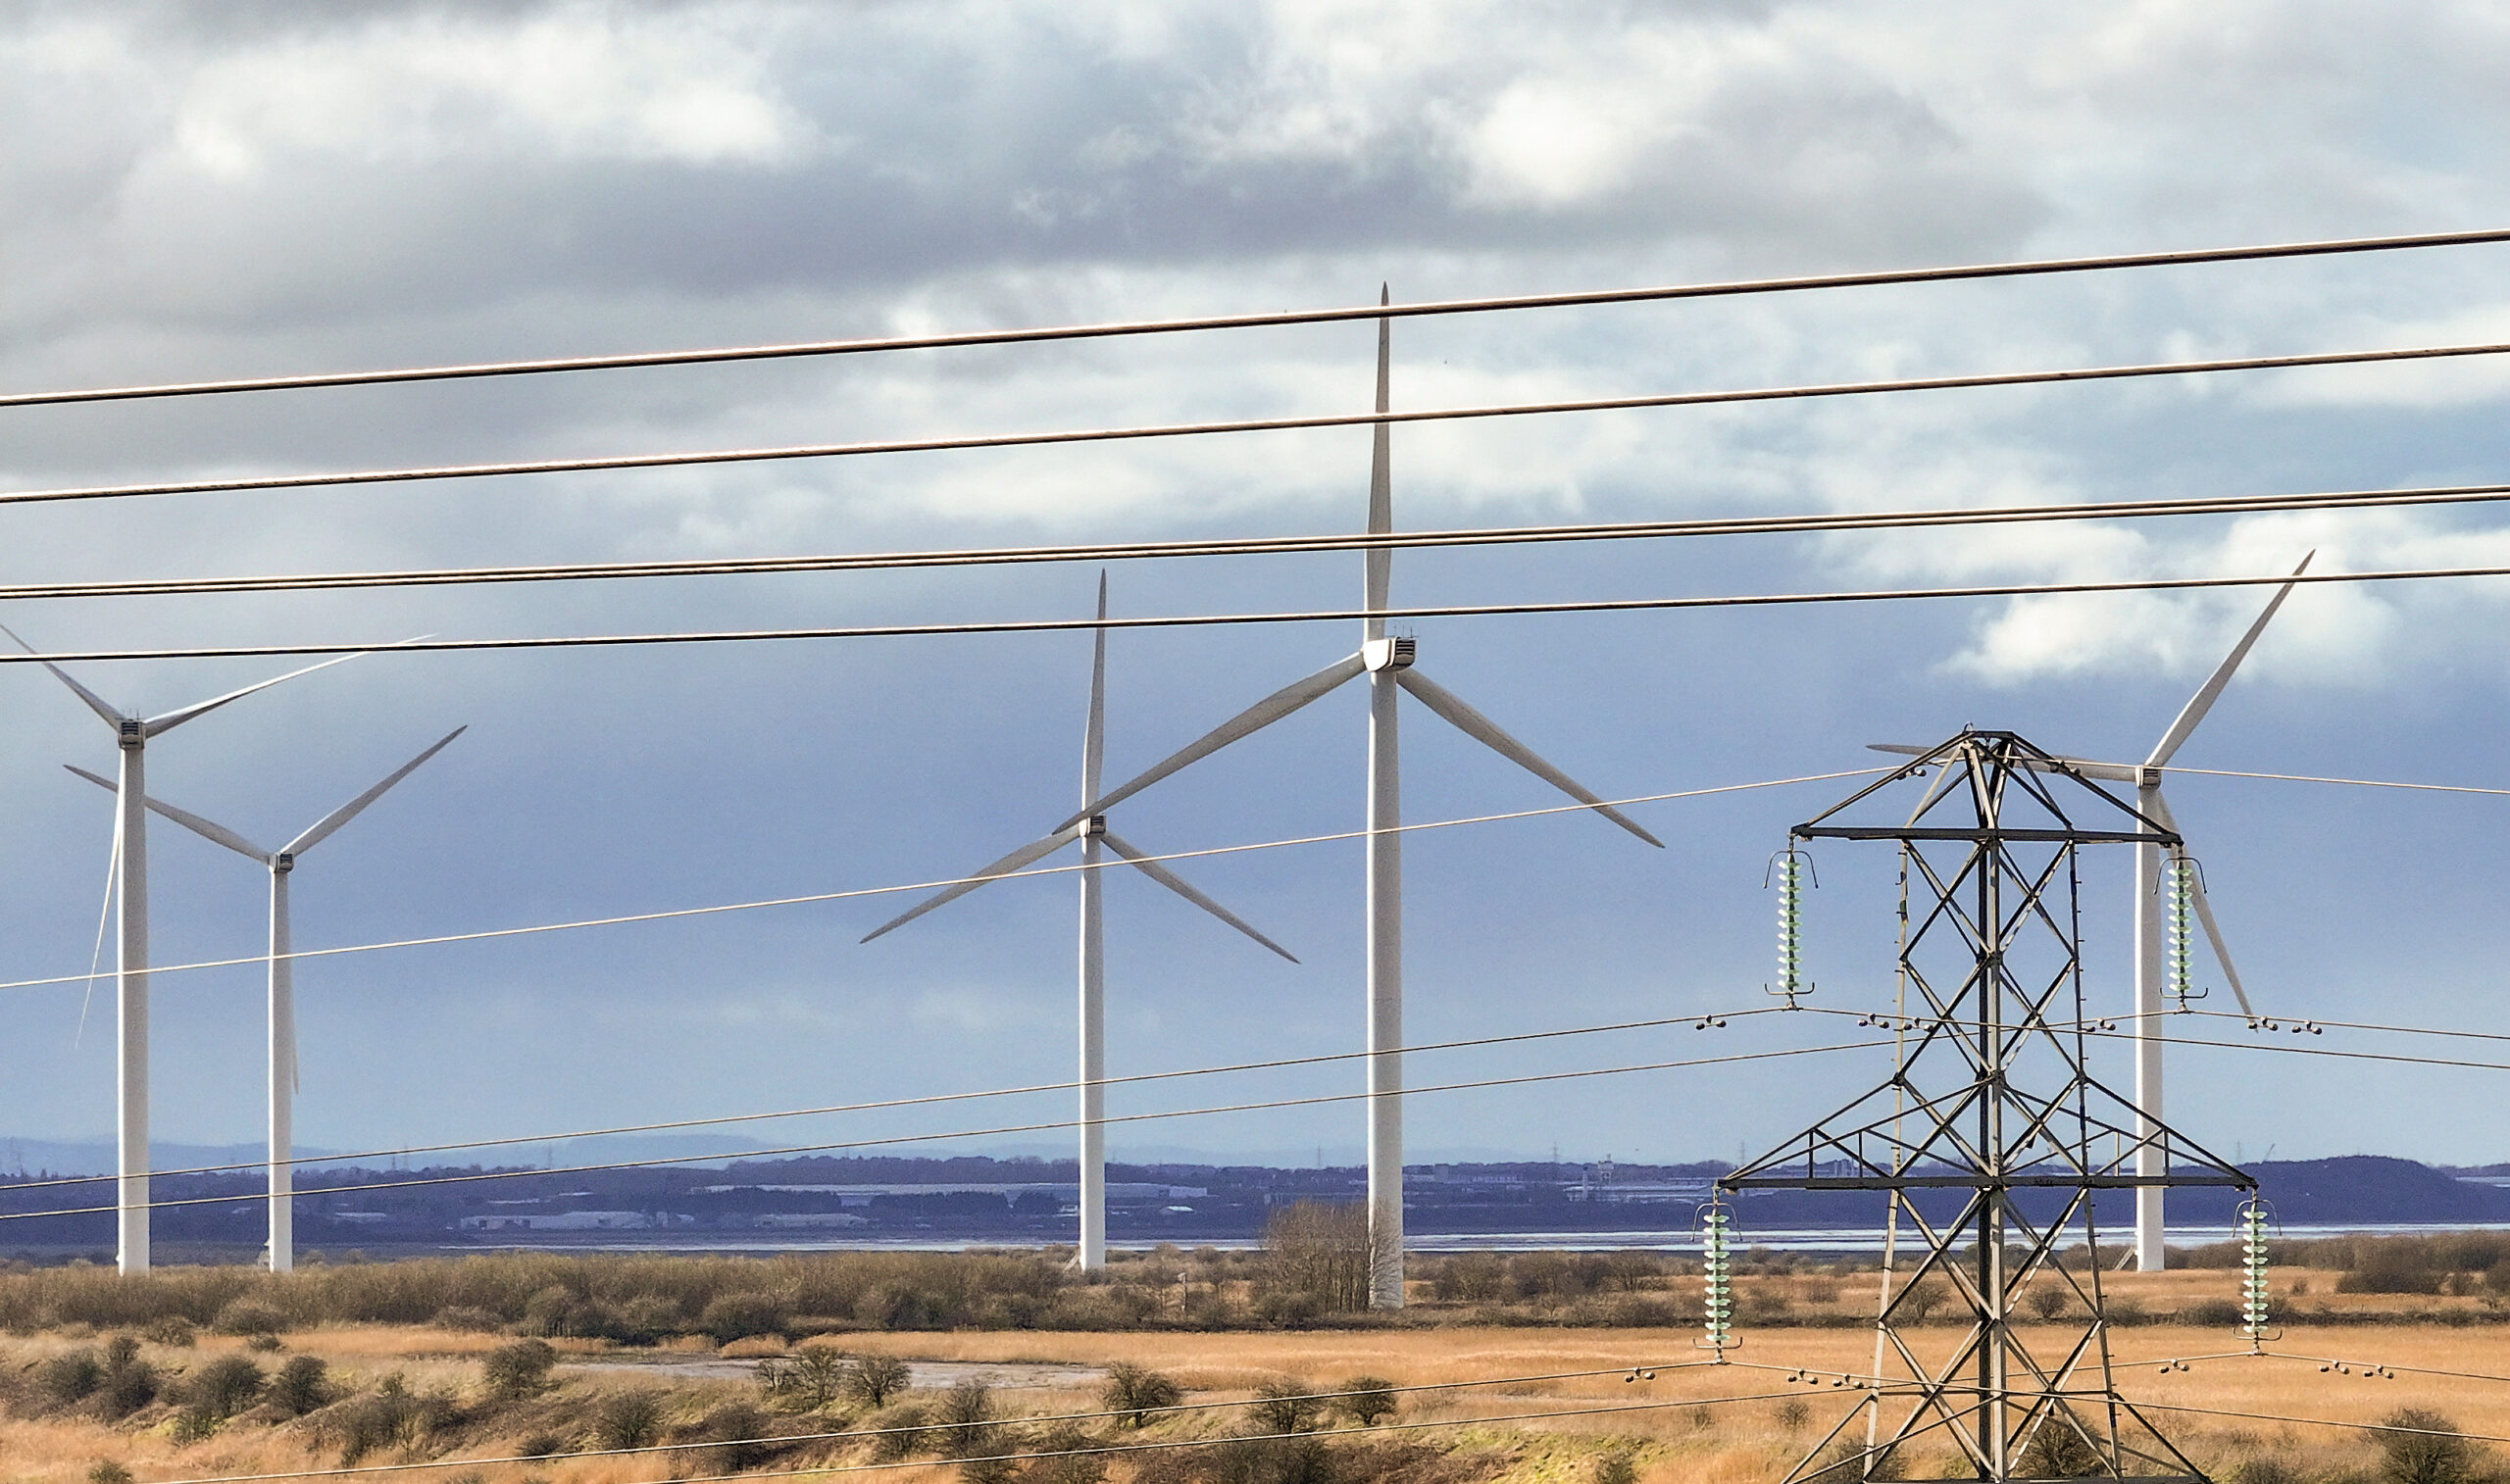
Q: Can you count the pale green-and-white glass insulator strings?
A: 4